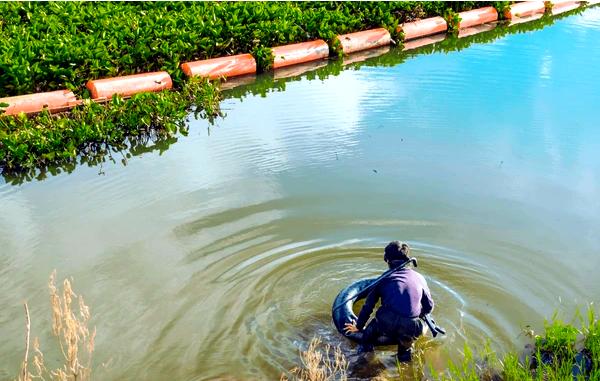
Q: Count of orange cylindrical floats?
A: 9